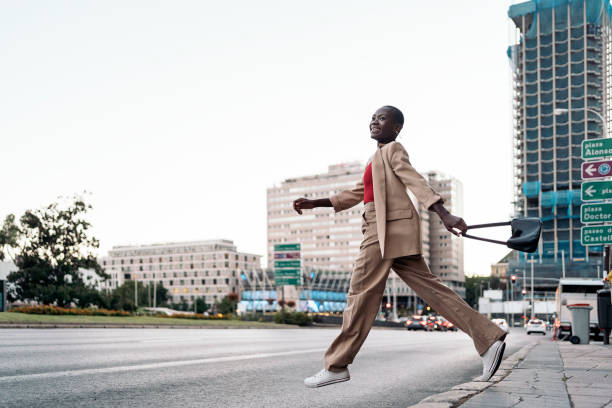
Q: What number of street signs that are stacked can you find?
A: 5